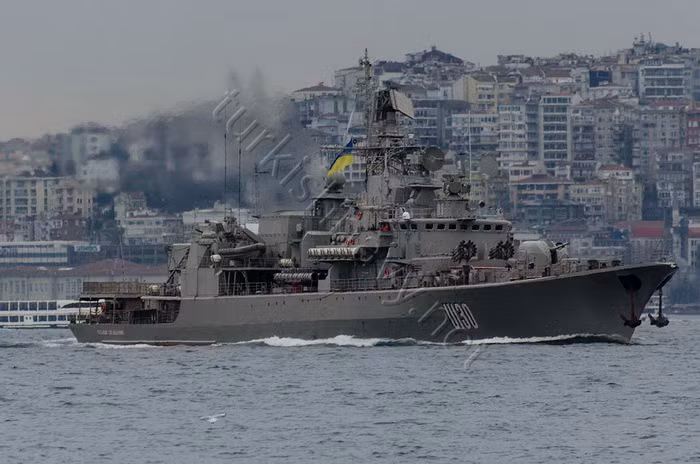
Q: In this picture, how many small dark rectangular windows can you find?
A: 9